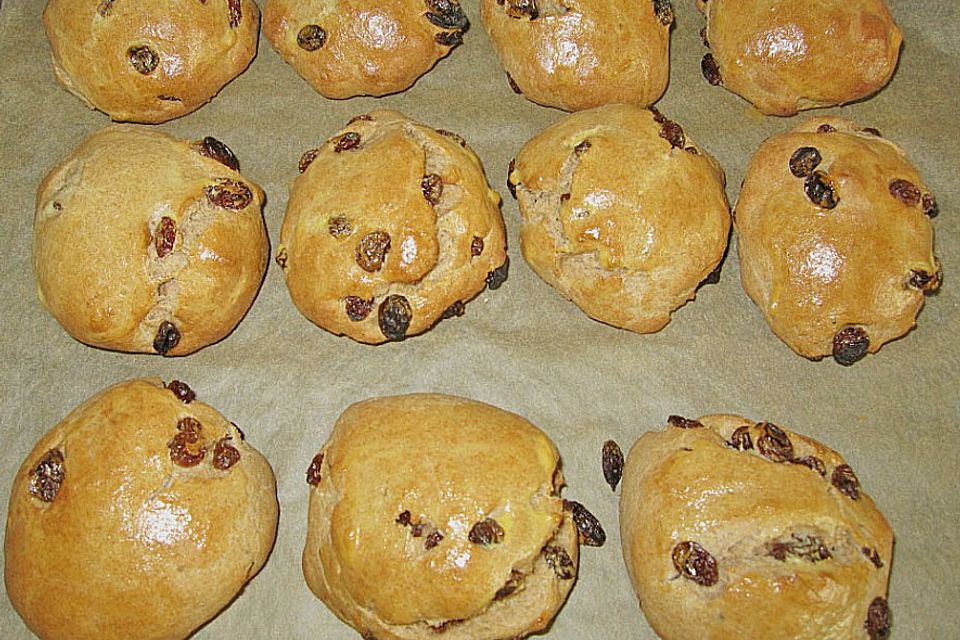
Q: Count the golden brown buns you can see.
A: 11